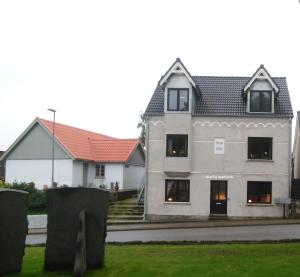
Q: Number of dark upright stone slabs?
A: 2